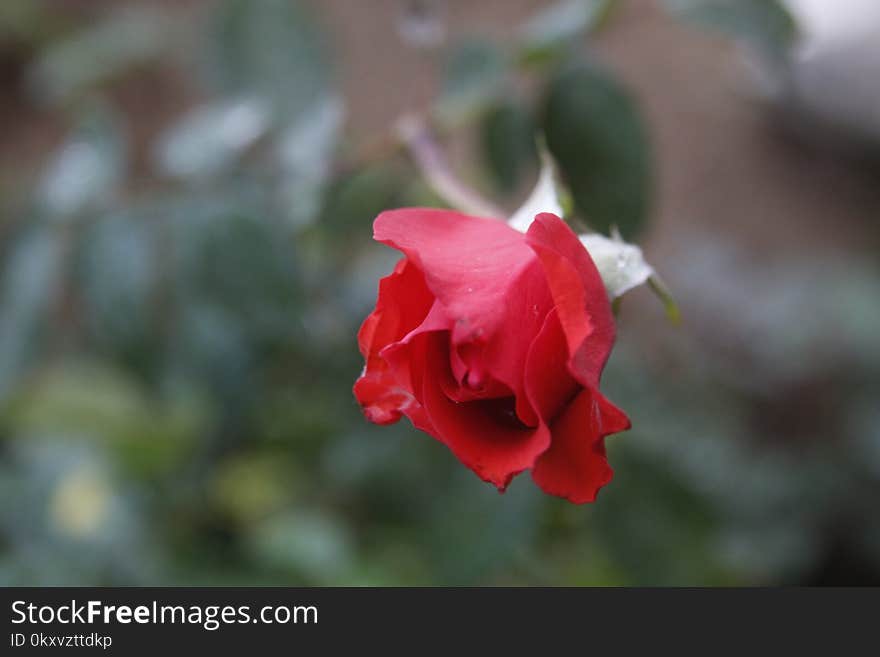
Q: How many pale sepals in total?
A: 2